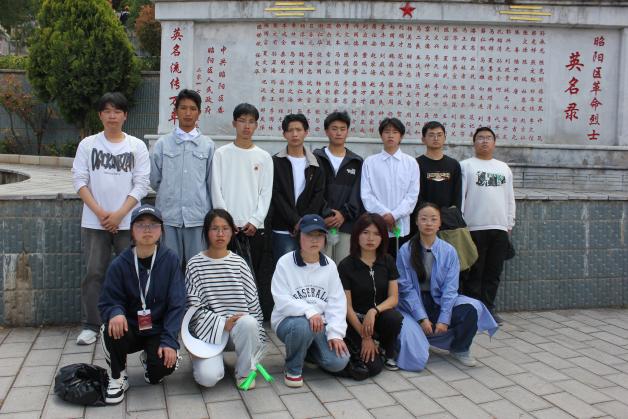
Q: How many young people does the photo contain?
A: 13